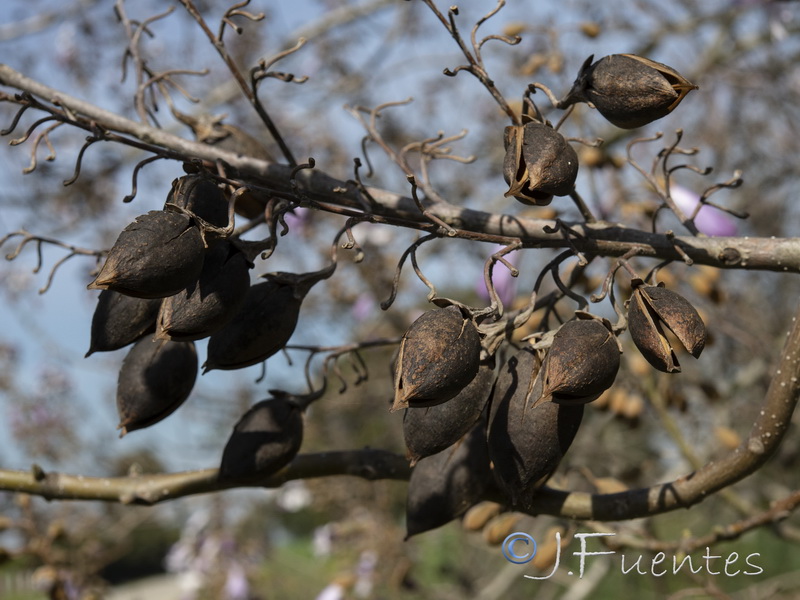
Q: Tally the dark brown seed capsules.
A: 15